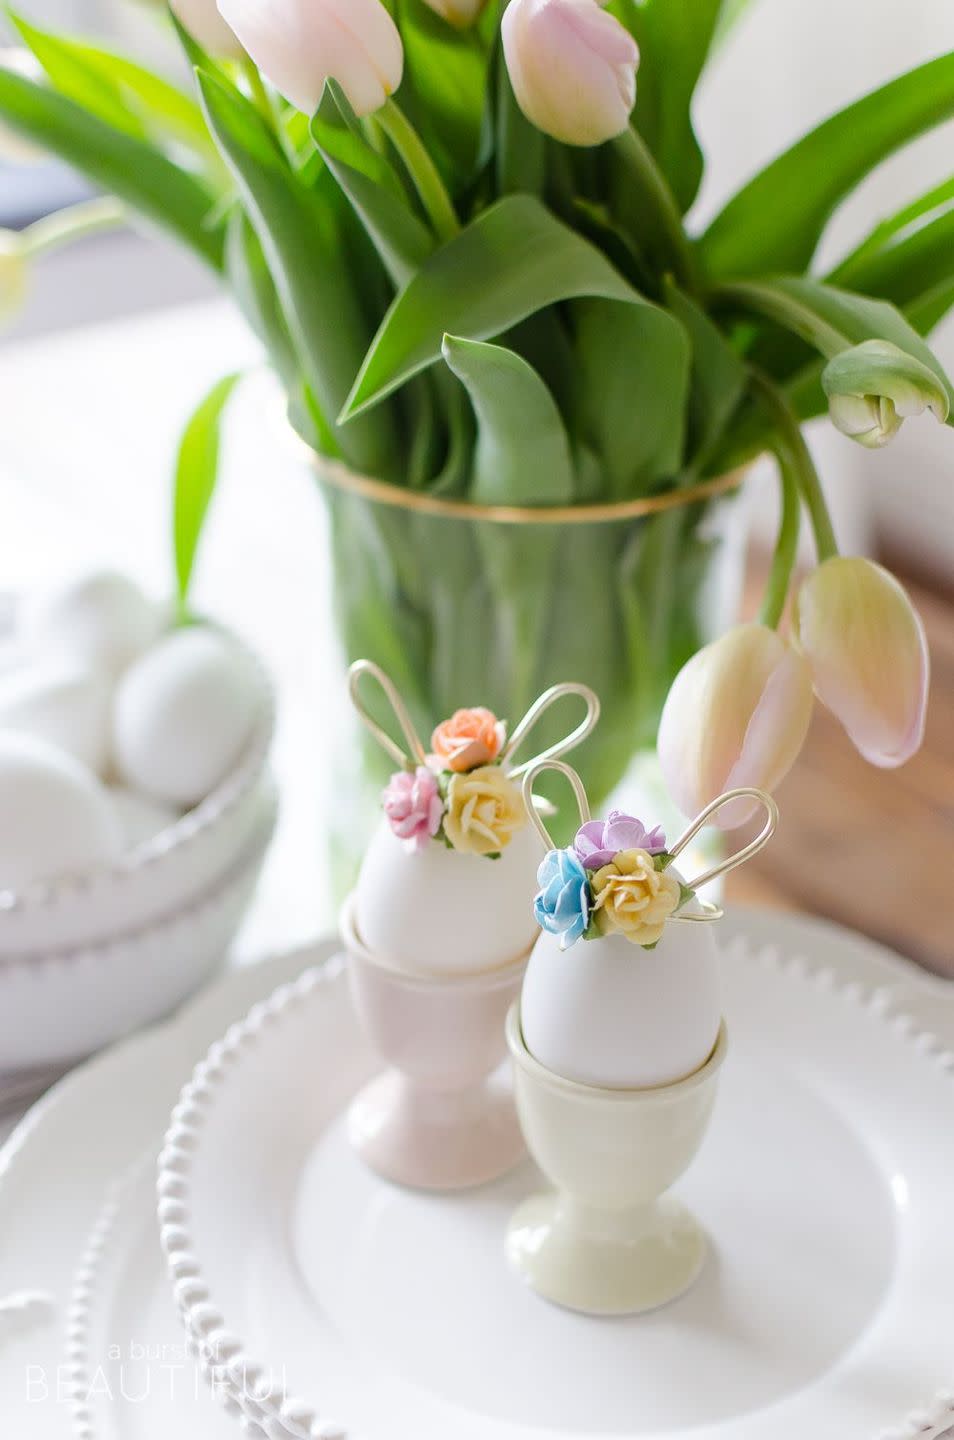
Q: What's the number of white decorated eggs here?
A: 2